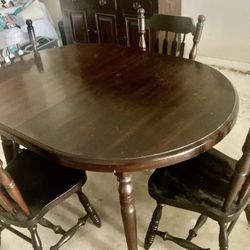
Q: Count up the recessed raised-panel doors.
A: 3